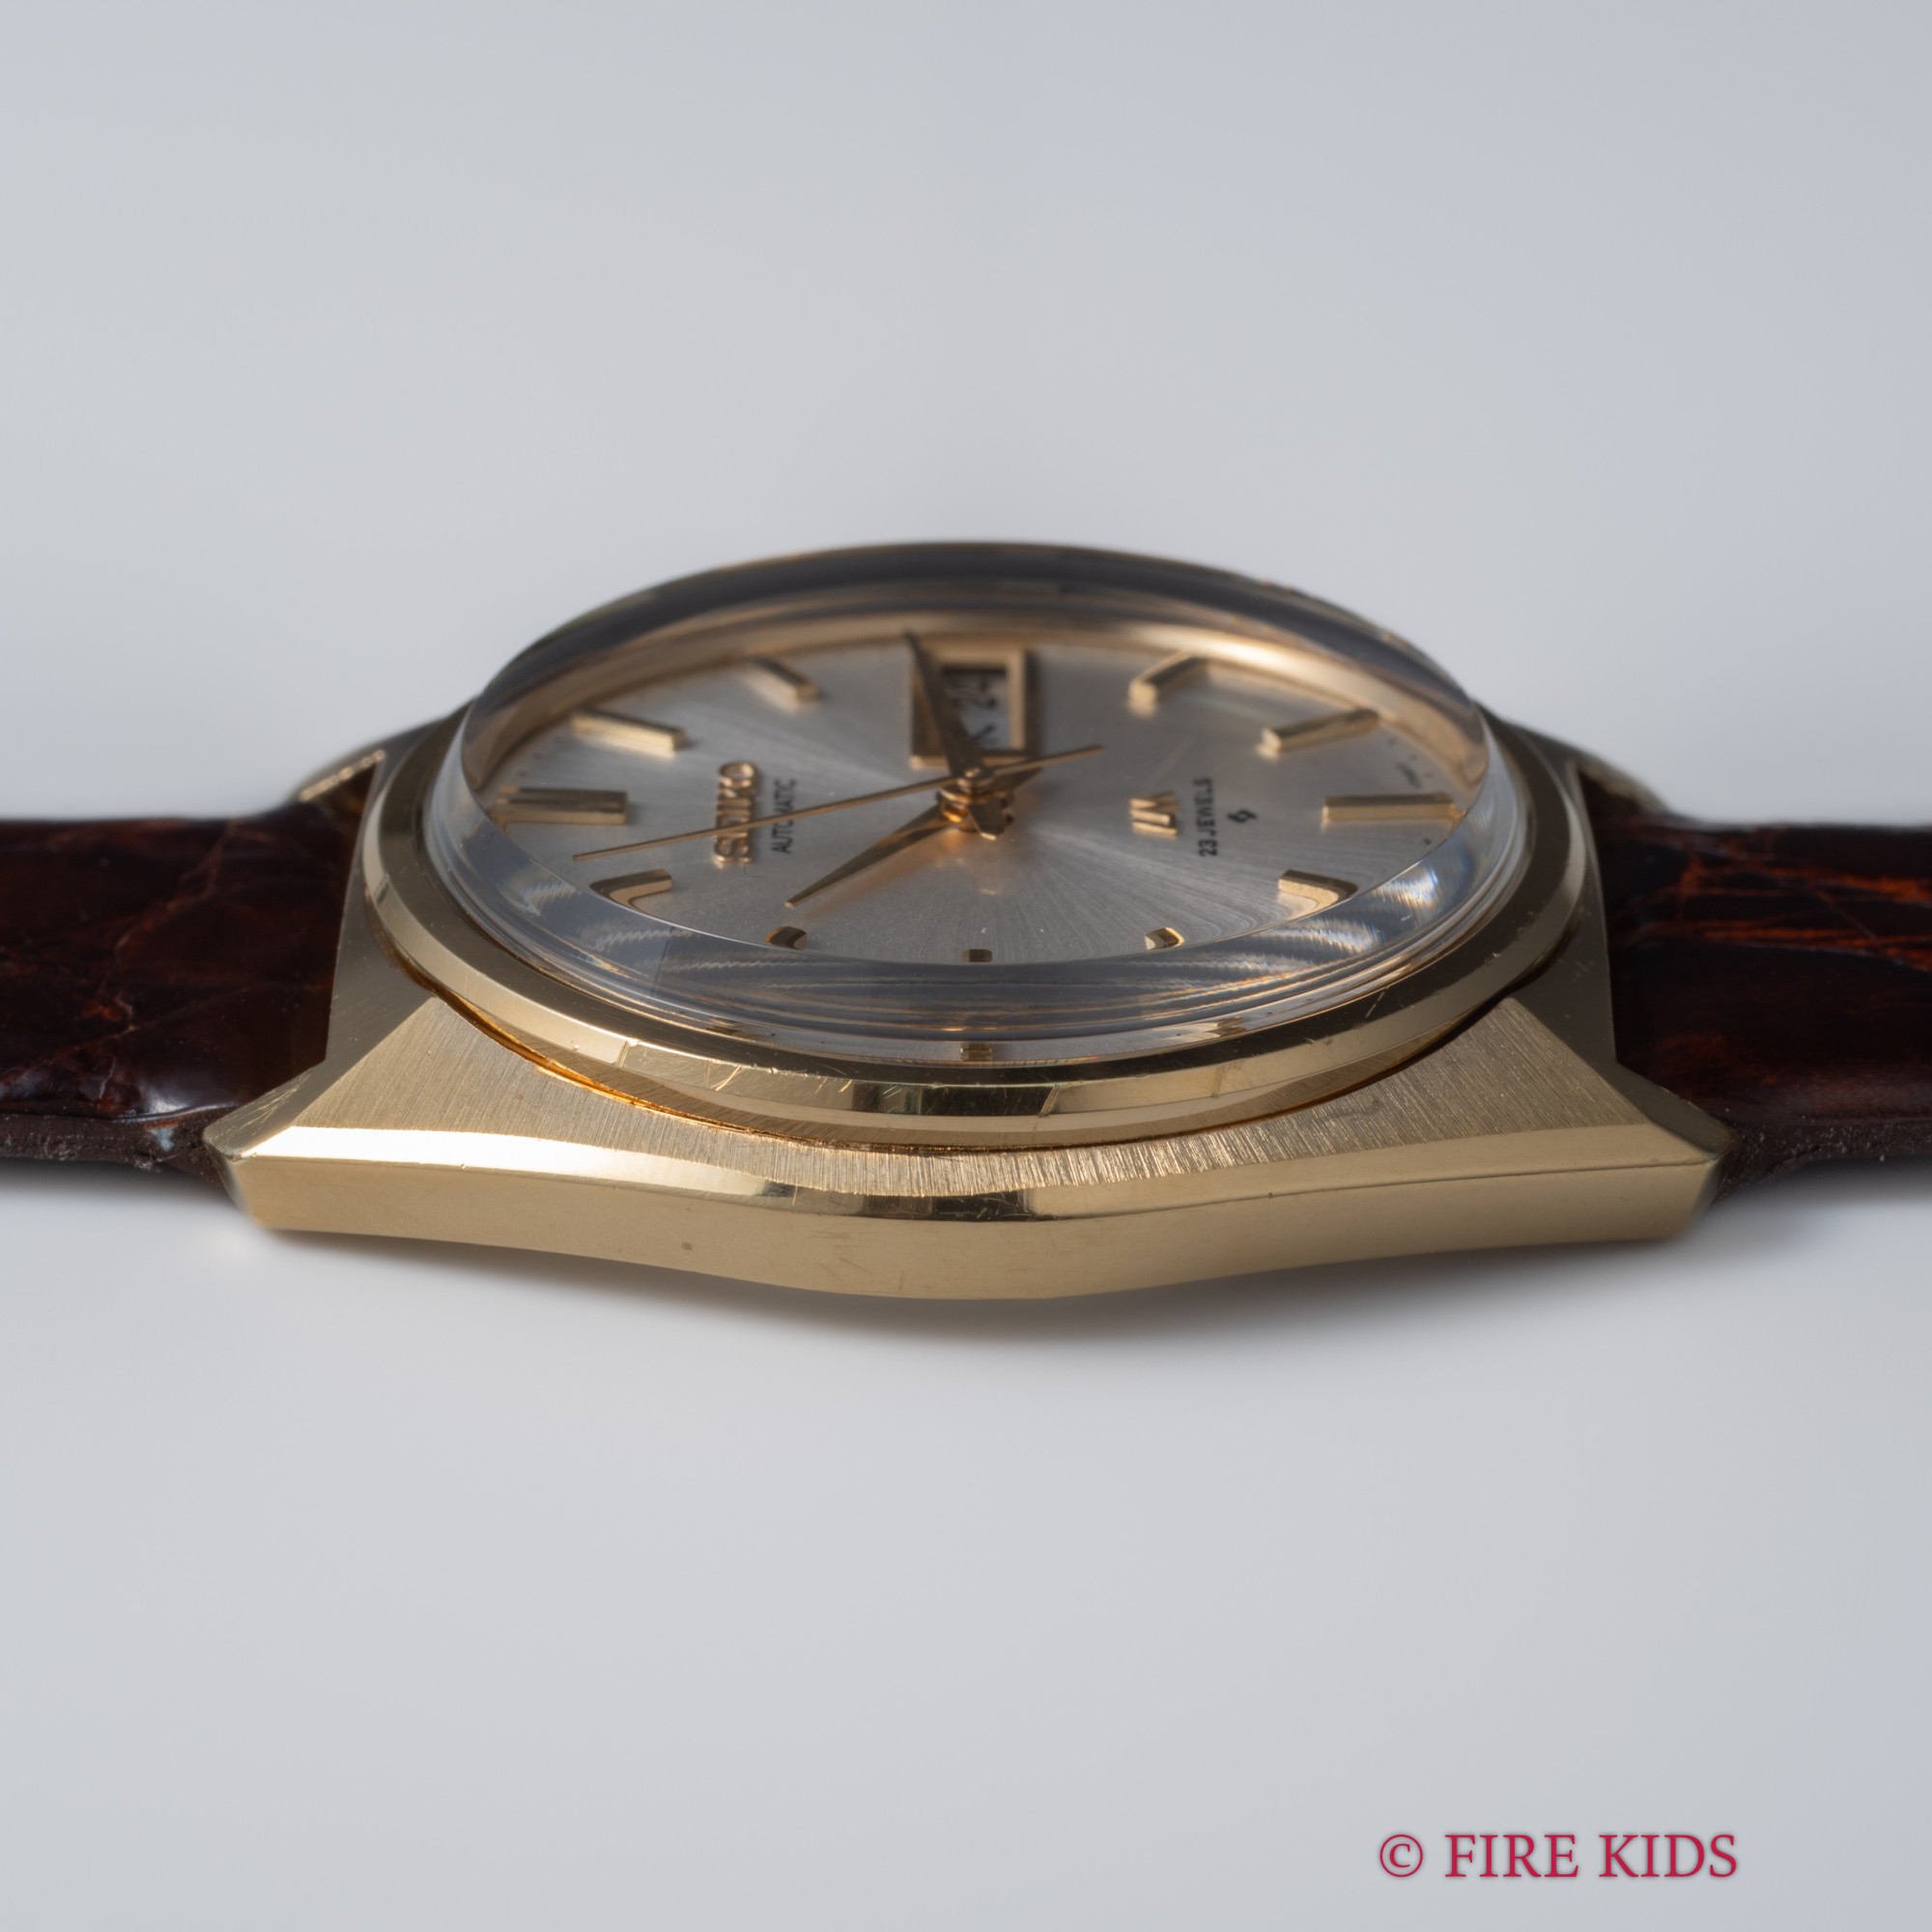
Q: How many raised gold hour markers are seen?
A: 11